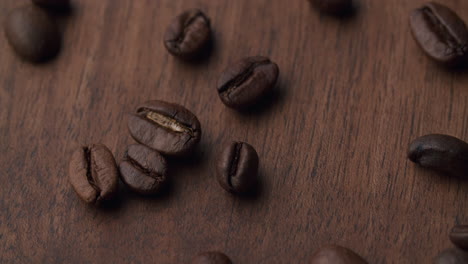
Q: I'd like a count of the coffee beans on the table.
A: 15